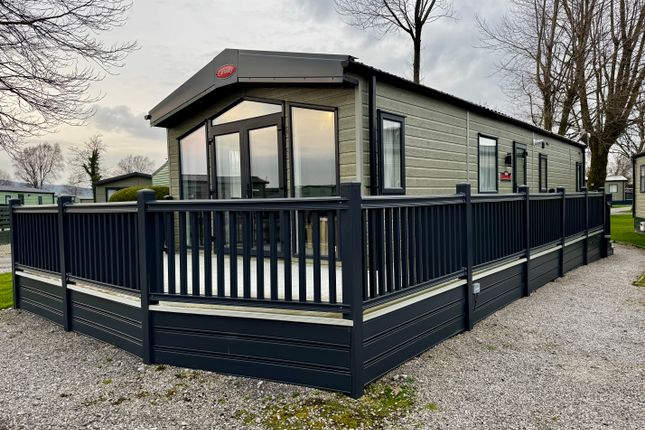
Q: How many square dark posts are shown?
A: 9